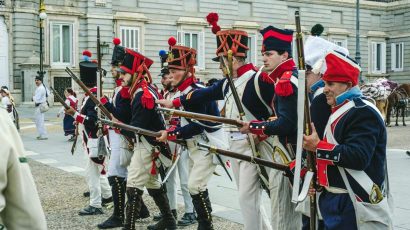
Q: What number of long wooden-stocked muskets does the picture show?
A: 8